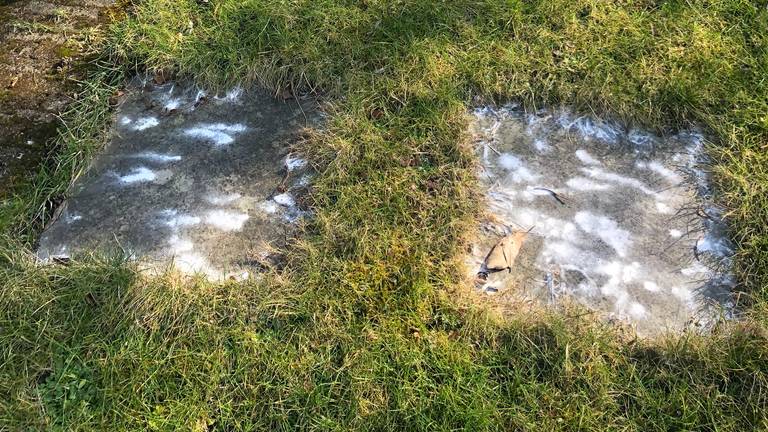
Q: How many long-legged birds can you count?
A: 0